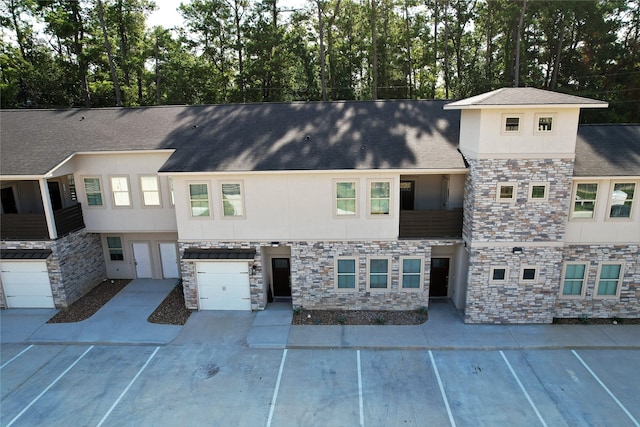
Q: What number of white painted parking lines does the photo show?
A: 8